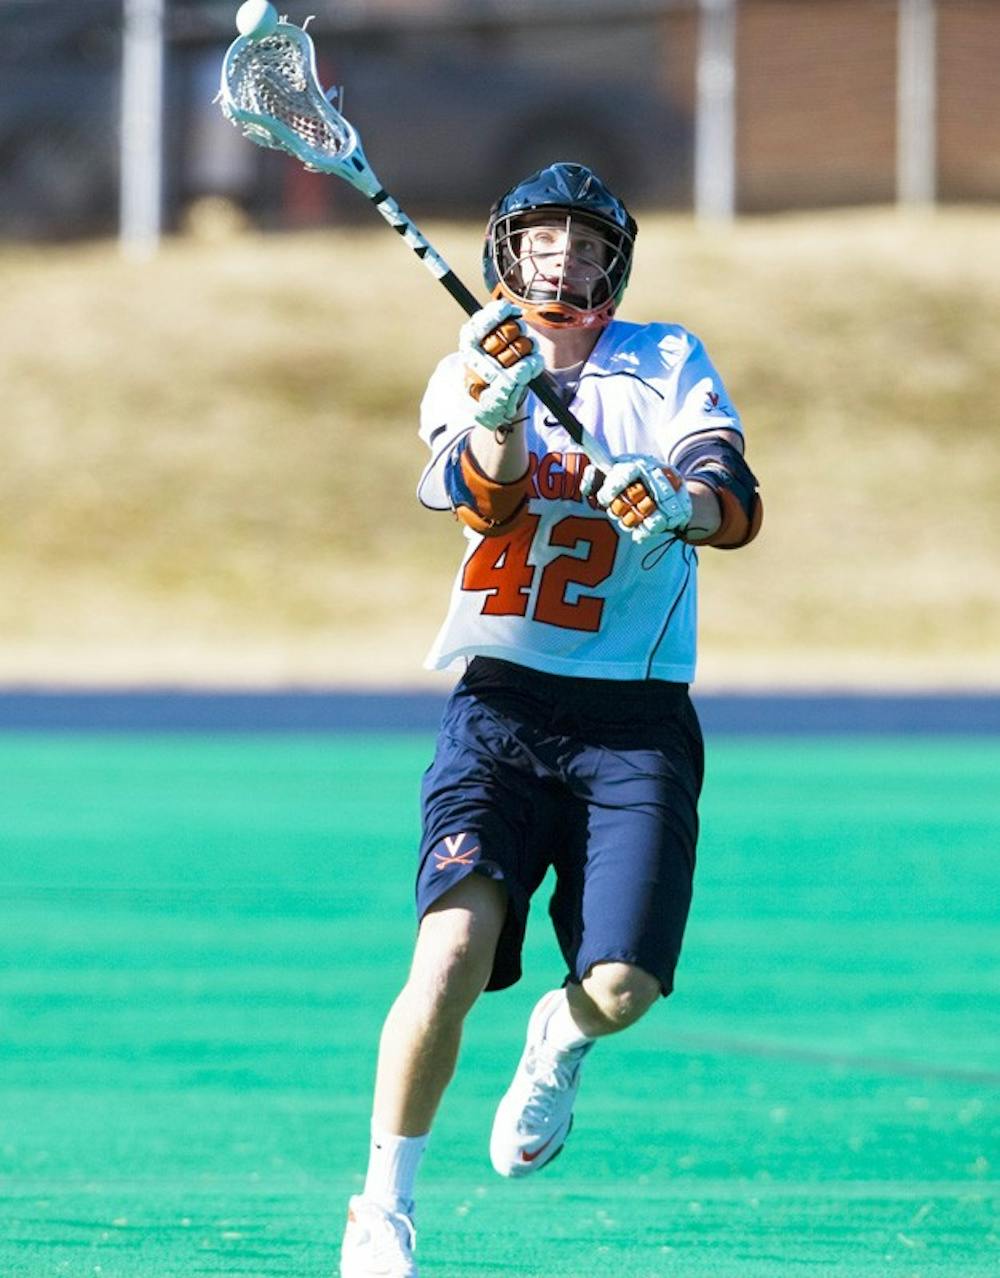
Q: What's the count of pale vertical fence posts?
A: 3